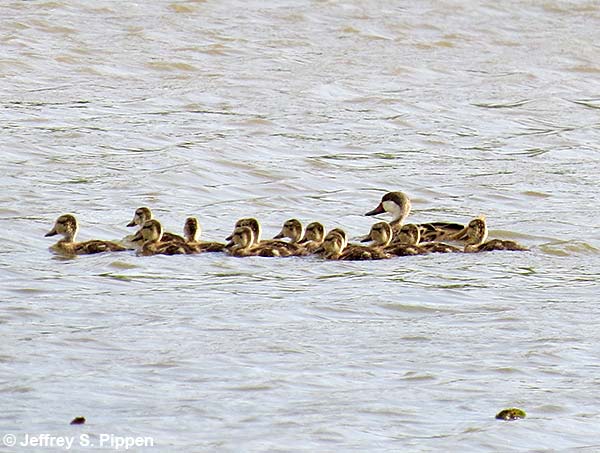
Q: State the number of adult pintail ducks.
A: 1